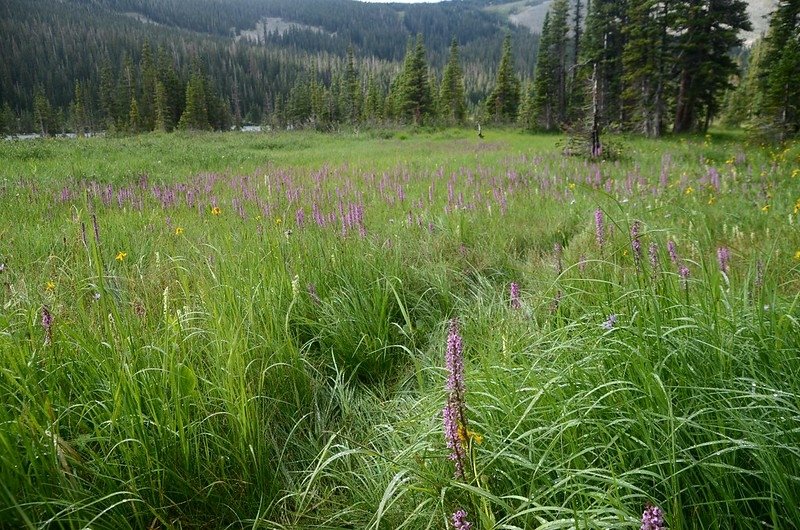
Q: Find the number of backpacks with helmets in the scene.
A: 0